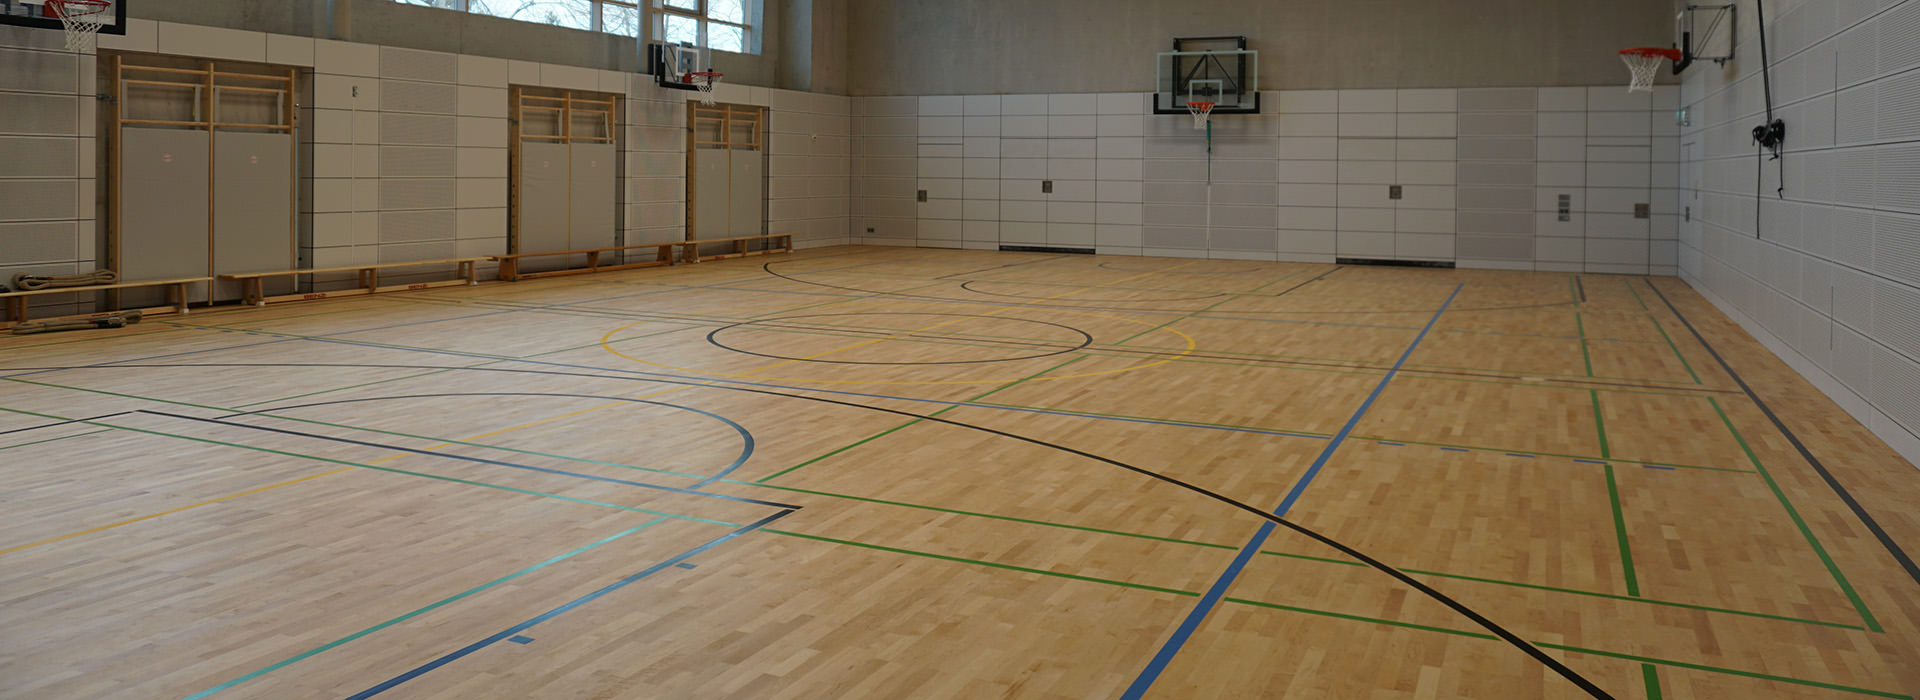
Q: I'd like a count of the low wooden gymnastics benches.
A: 4